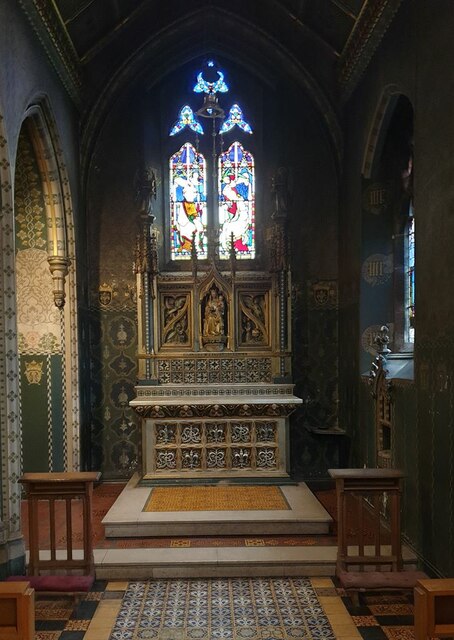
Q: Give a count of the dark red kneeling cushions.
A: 2